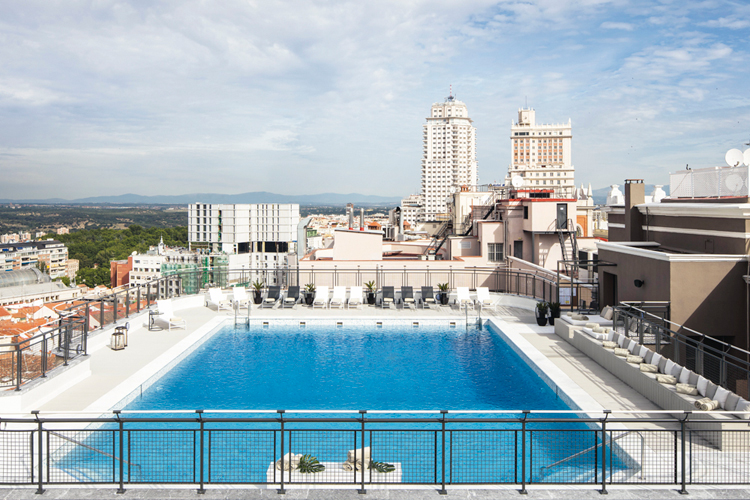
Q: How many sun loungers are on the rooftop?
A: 13